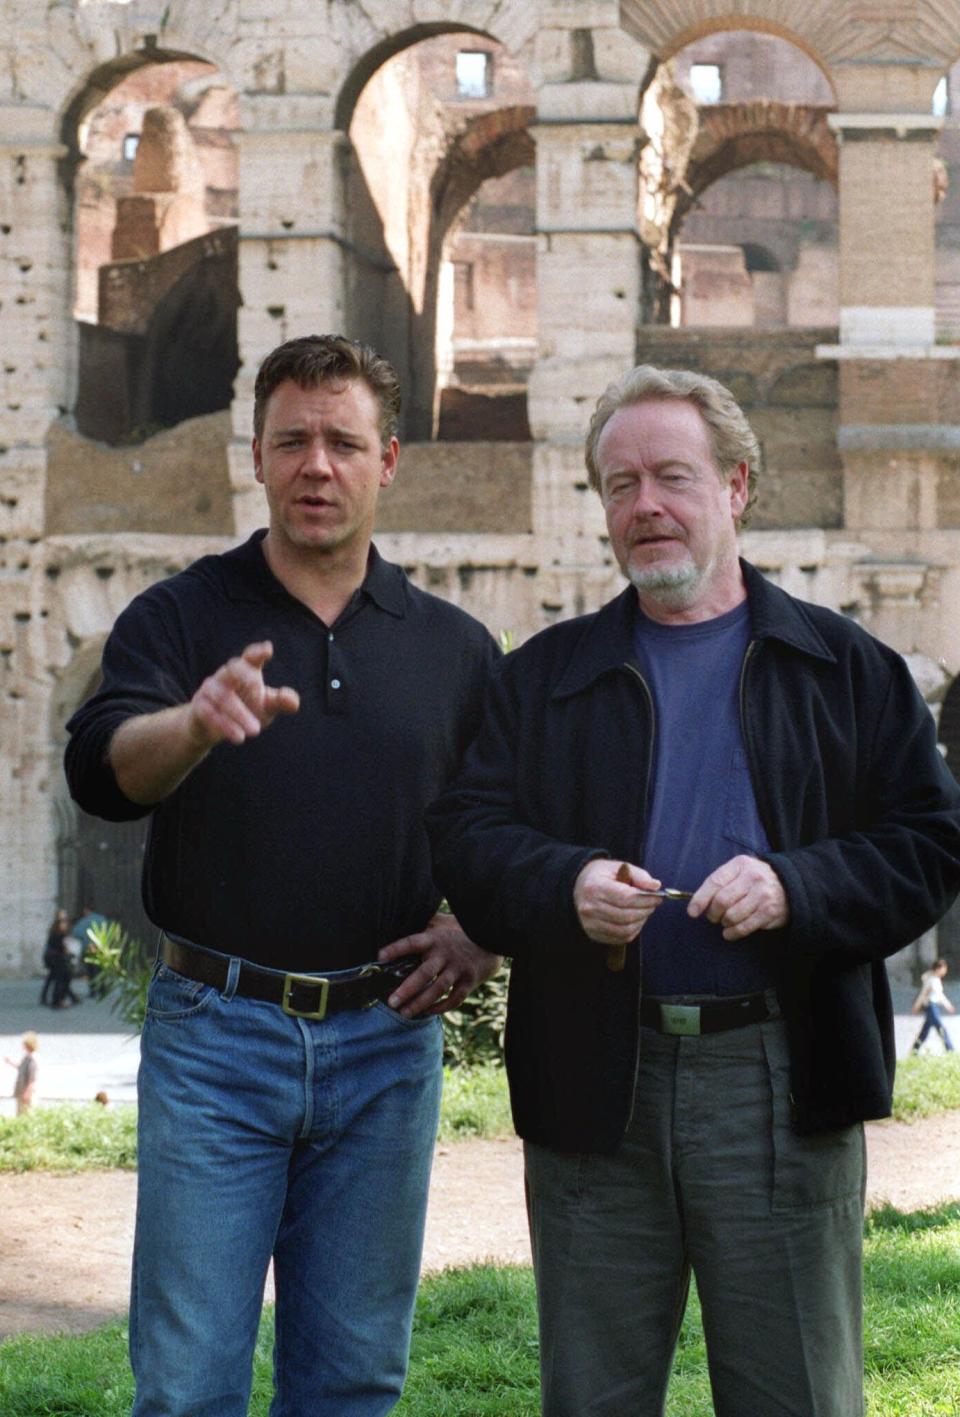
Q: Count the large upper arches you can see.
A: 3